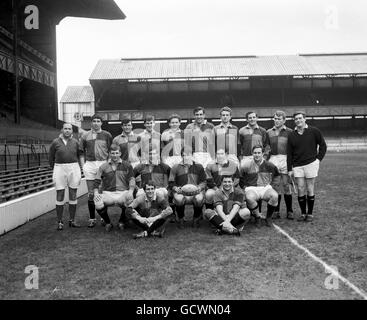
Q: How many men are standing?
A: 10